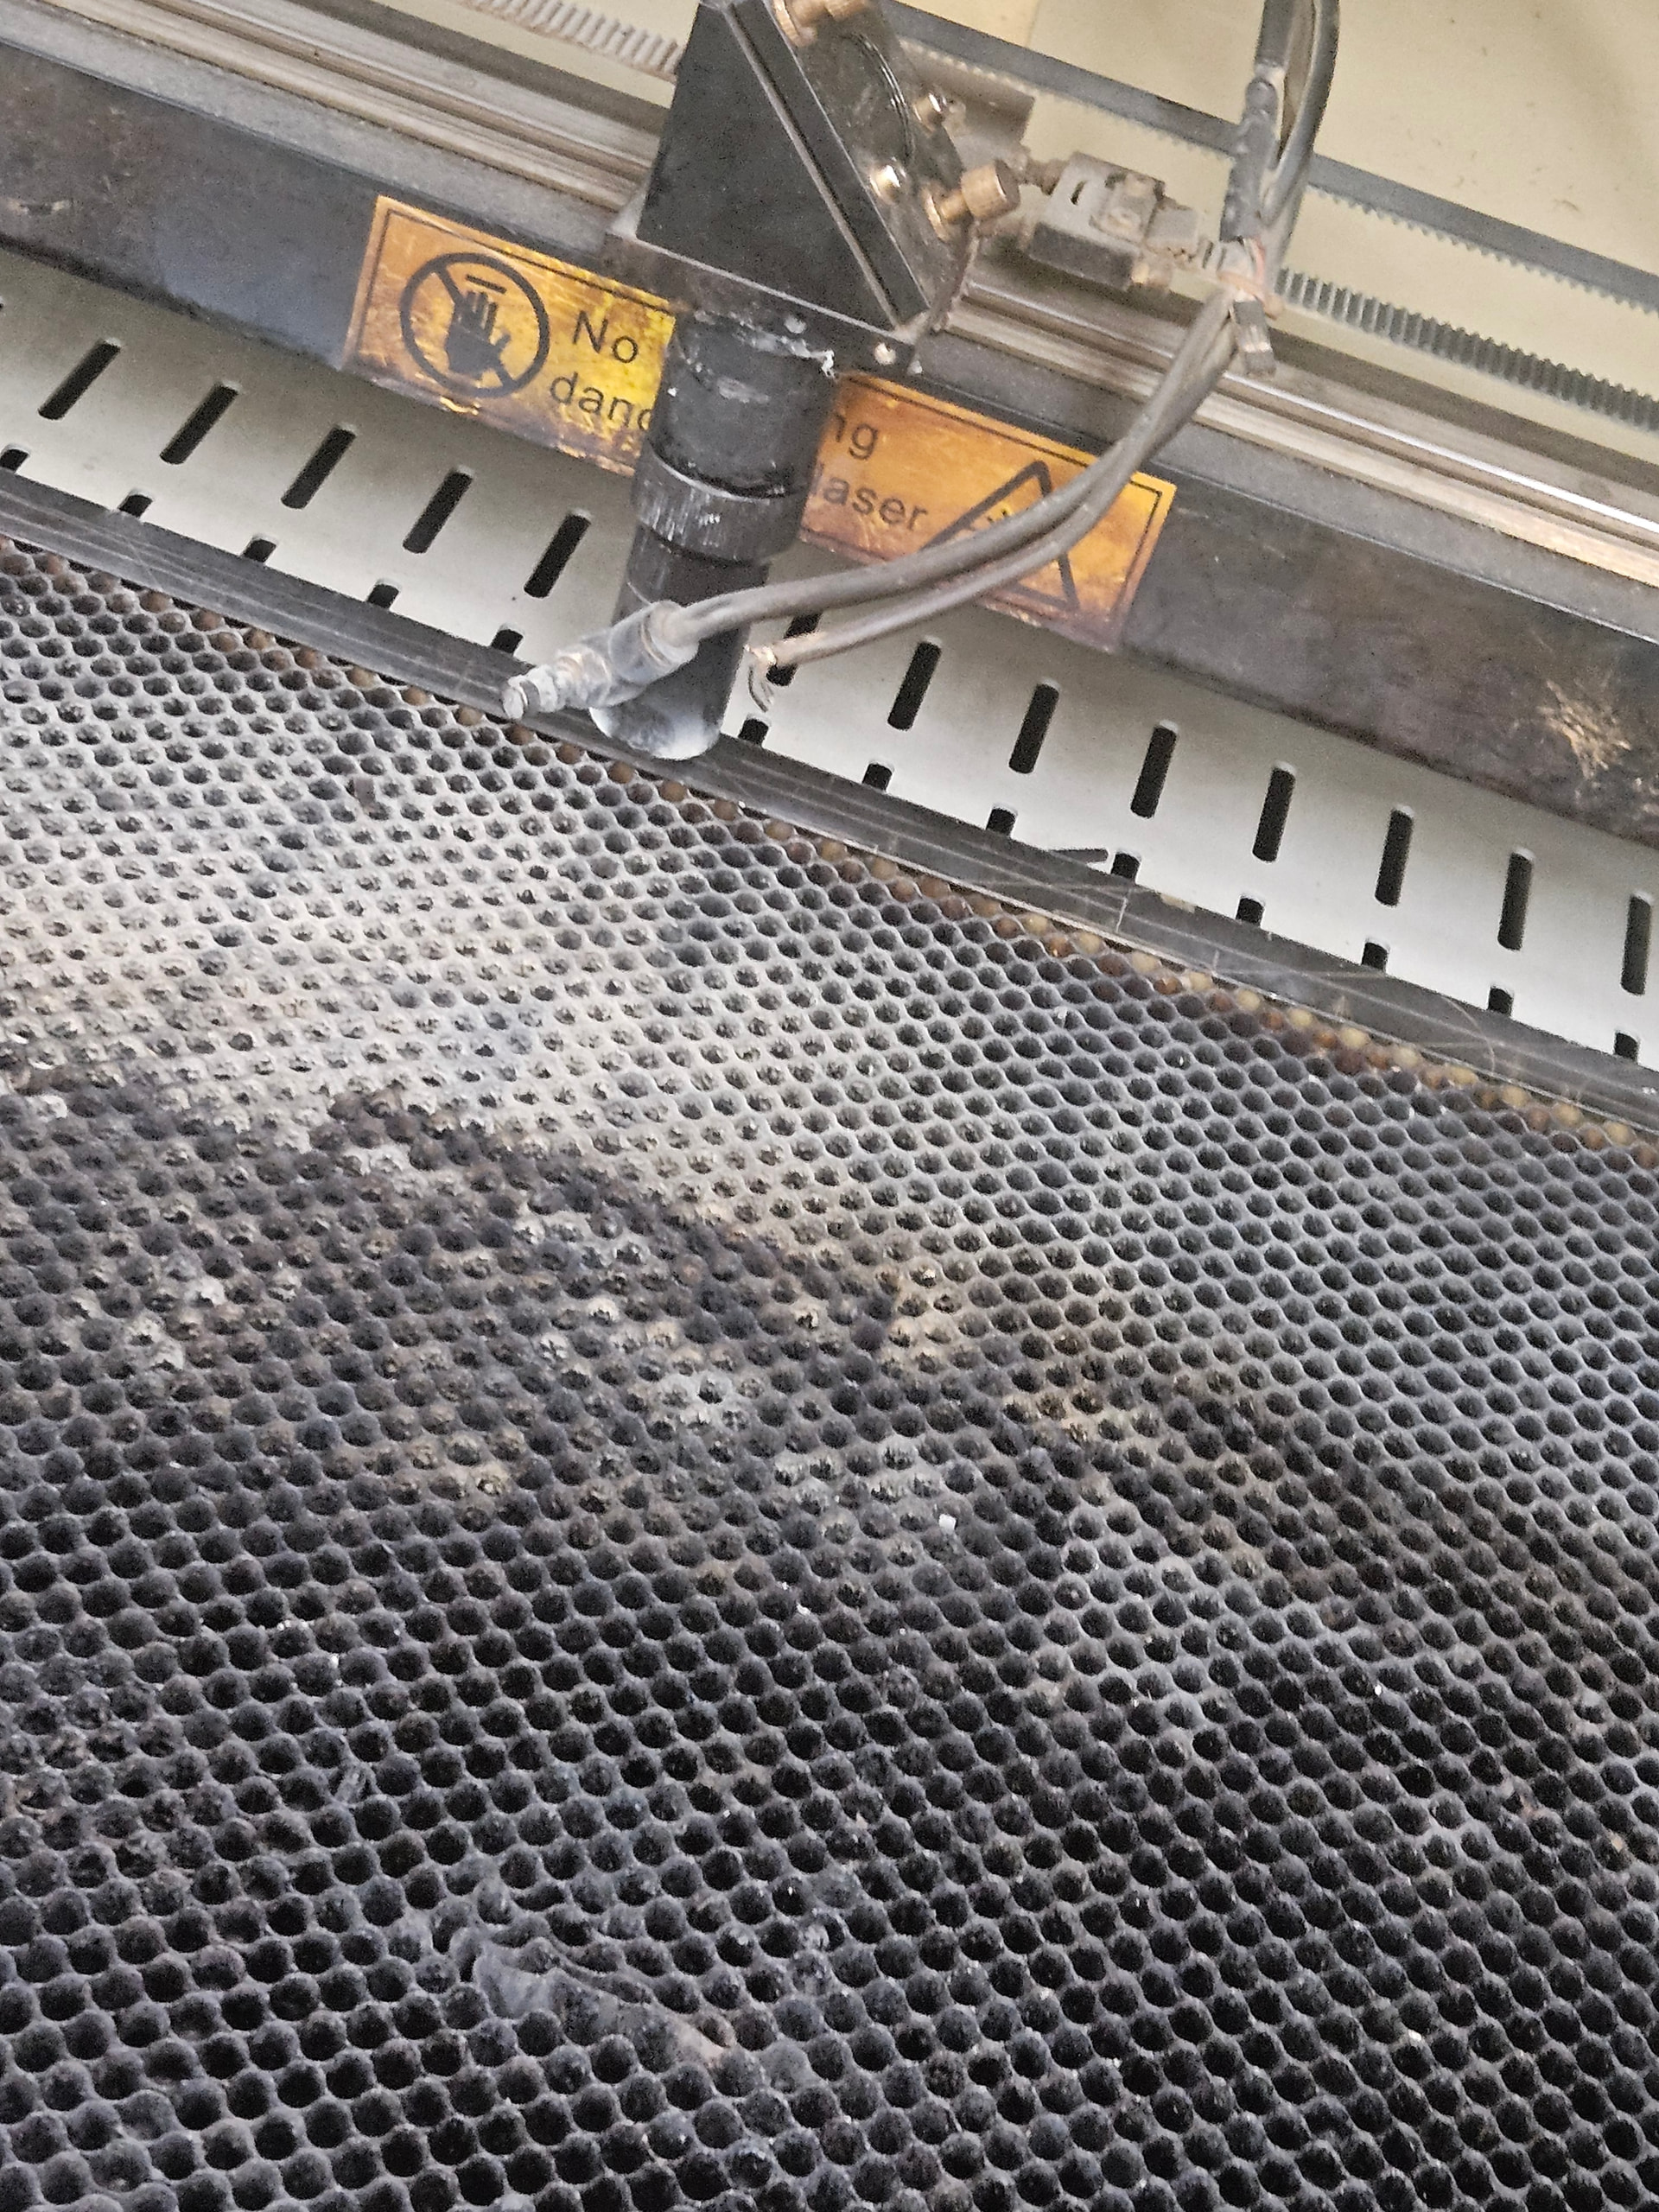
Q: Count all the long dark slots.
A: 13